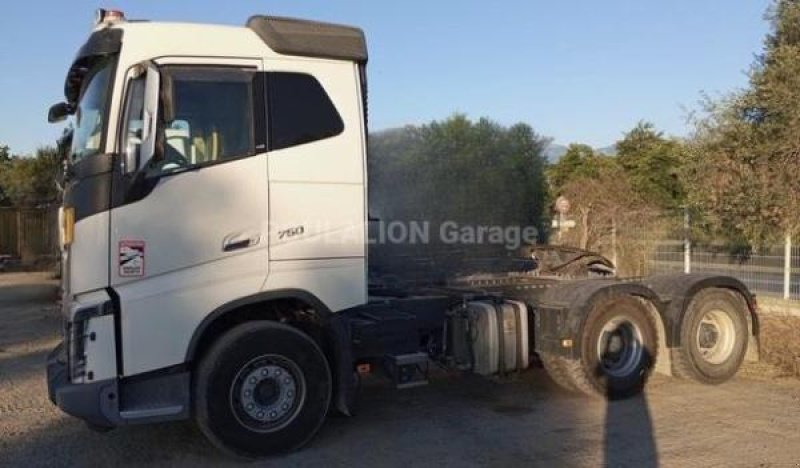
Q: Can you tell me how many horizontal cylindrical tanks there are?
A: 0